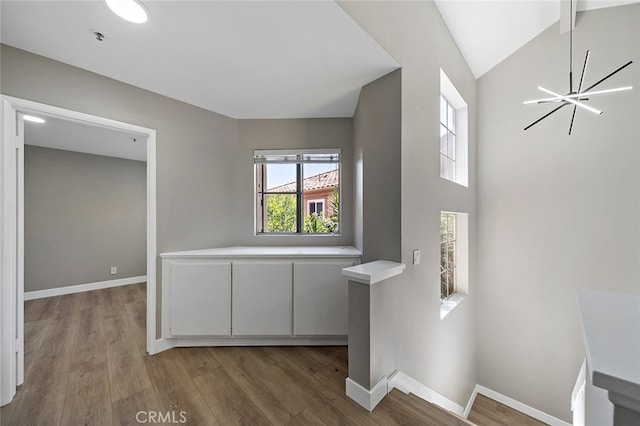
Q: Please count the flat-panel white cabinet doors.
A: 3